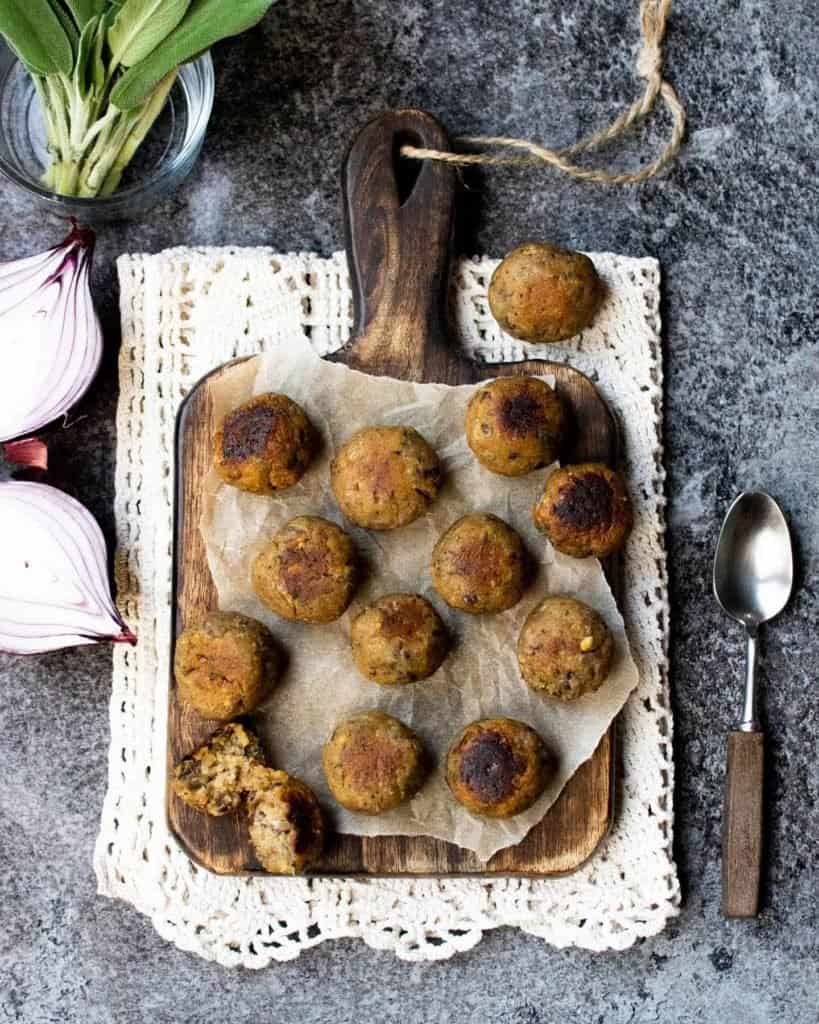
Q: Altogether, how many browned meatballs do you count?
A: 13